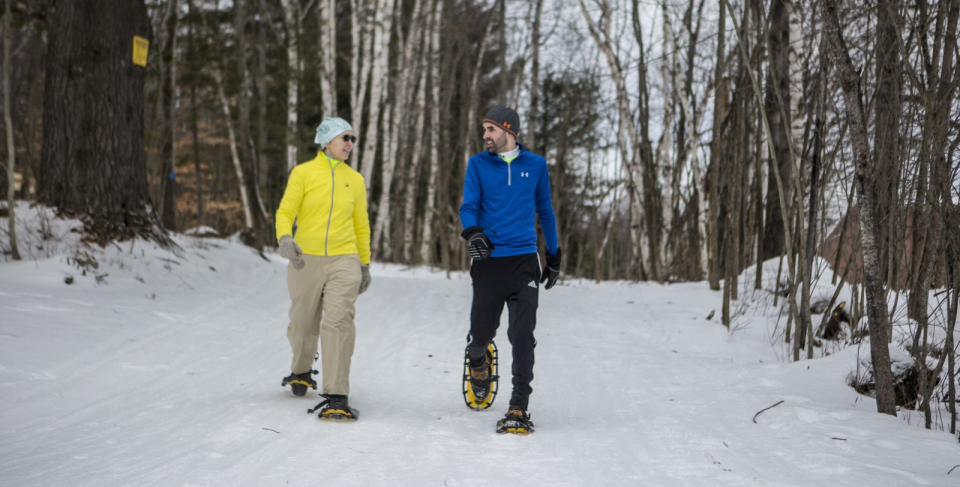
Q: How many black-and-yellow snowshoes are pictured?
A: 4